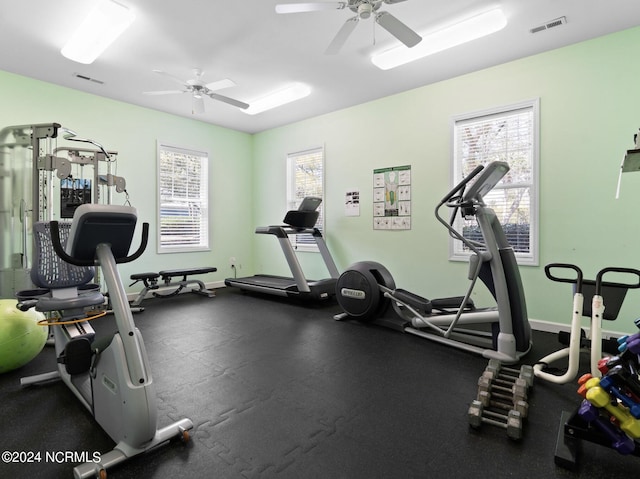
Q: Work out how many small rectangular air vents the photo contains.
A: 2